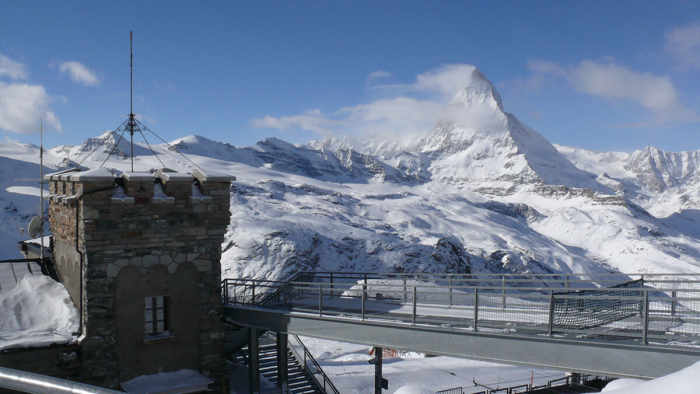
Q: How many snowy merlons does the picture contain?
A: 7